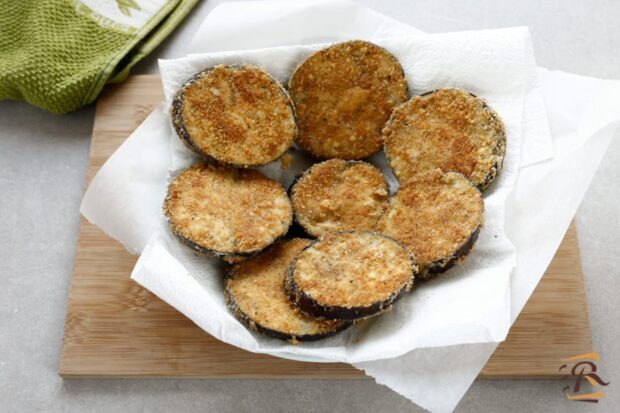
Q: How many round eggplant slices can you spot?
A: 8